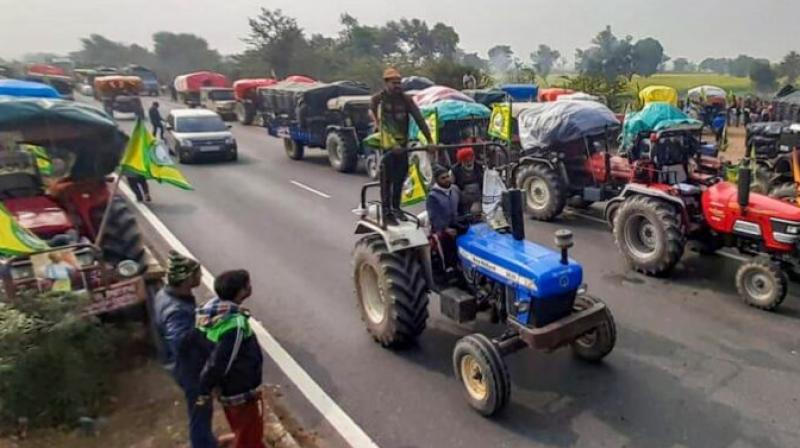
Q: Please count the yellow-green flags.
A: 7